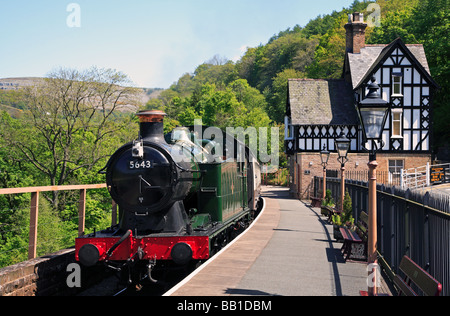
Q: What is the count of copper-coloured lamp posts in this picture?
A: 3